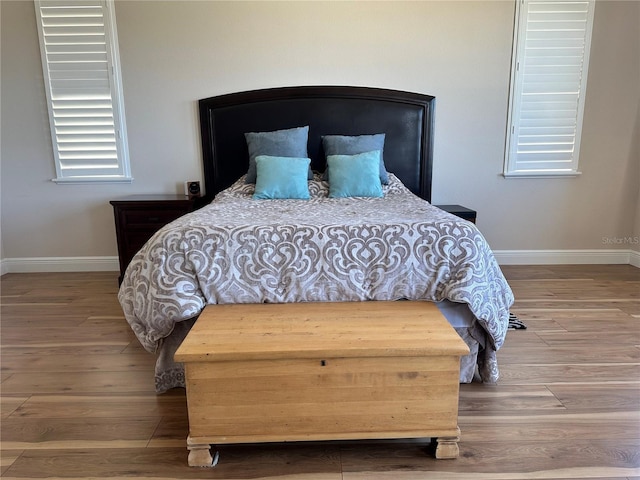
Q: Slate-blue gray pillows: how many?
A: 2